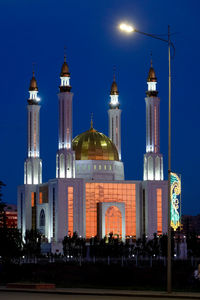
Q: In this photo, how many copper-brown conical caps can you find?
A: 4